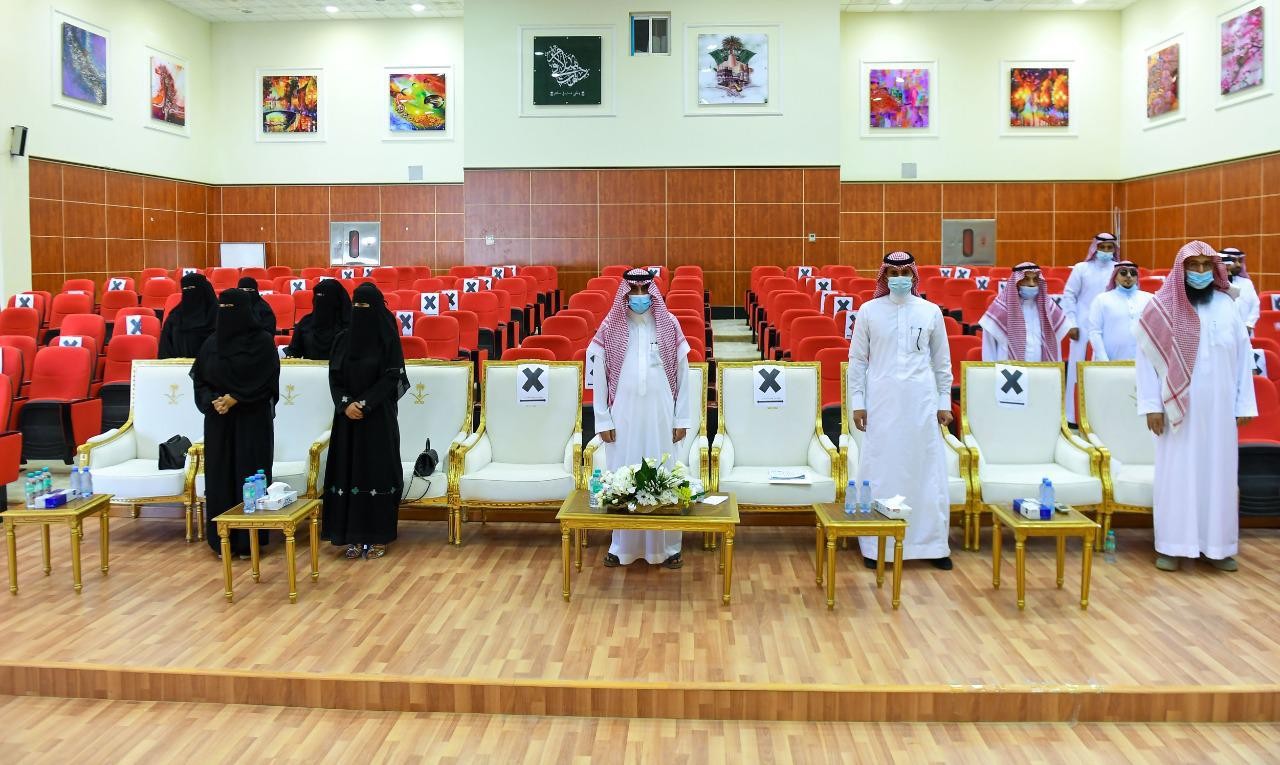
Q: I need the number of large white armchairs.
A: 9